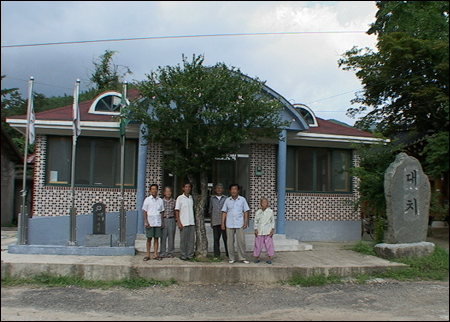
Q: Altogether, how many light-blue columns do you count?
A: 2